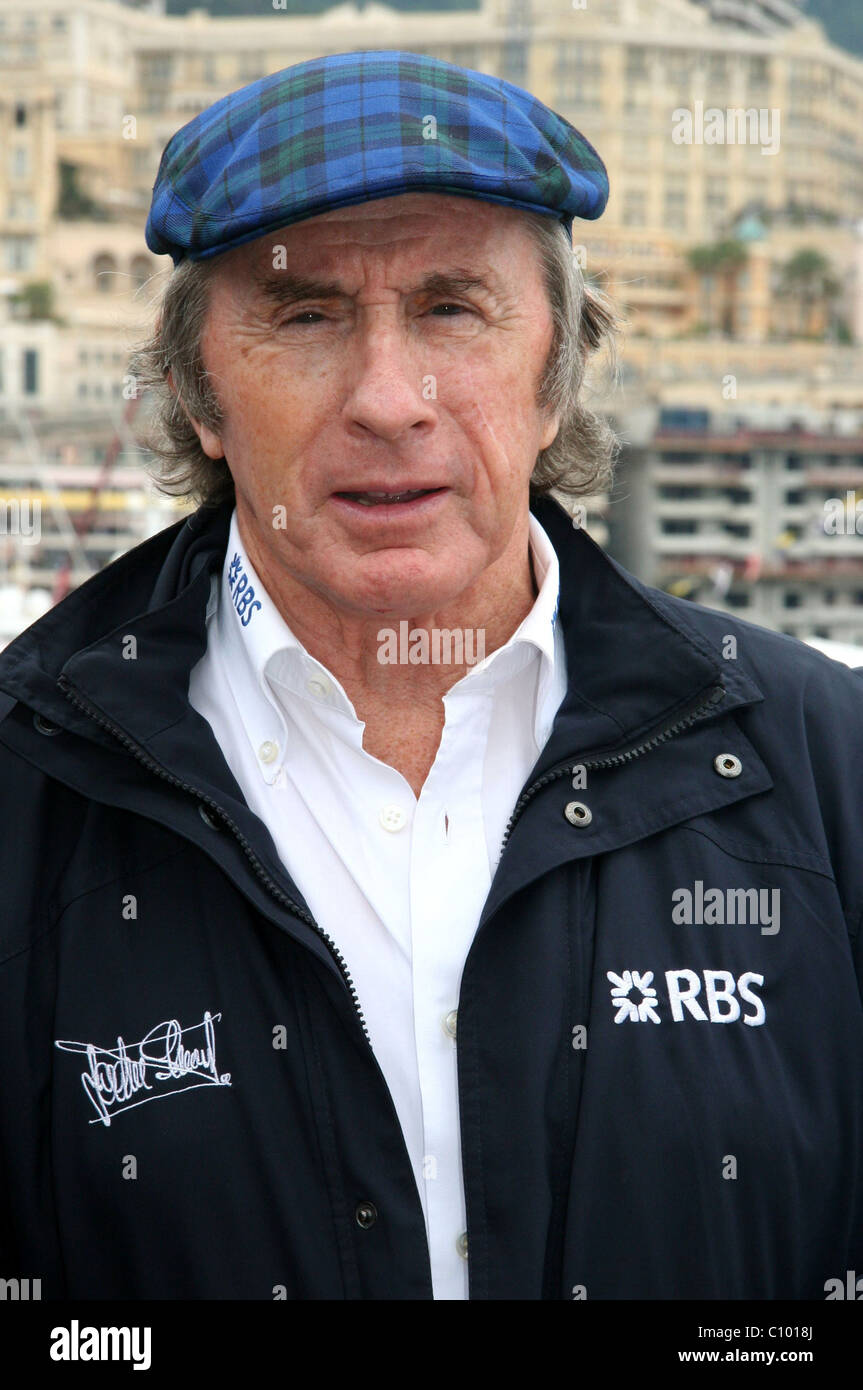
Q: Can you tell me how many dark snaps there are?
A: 3